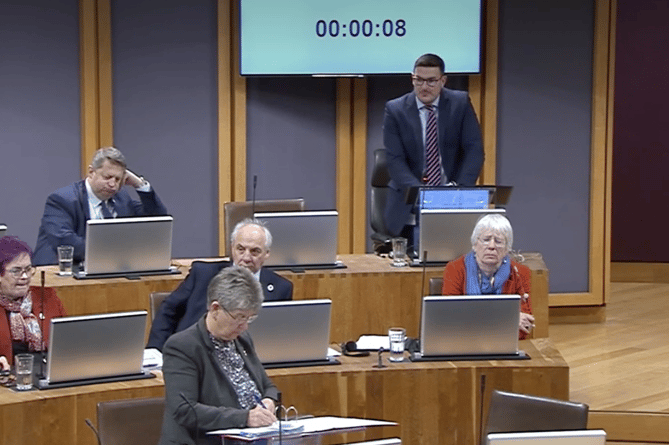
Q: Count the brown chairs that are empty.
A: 3